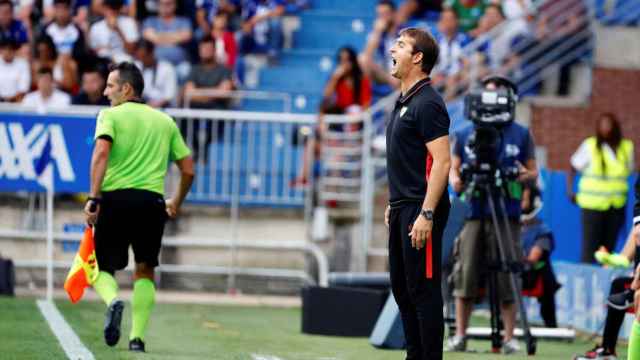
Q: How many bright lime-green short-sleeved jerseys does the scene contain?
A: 1